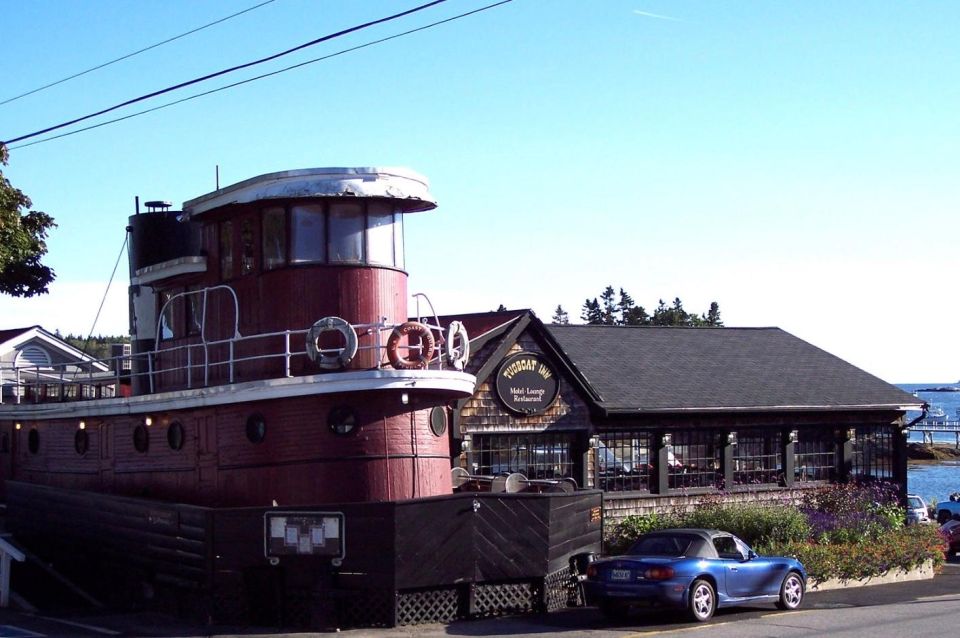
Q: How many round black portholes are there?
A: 7